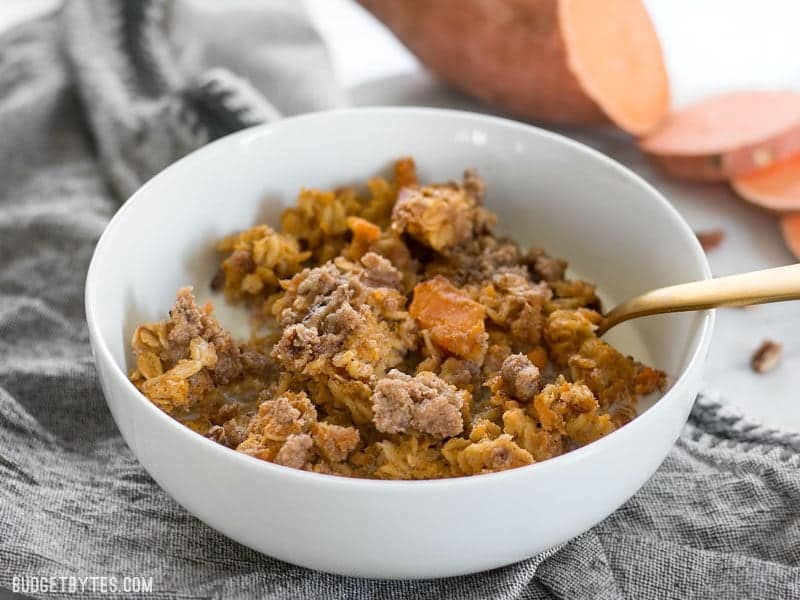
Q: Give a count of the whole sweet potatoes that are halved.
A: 1